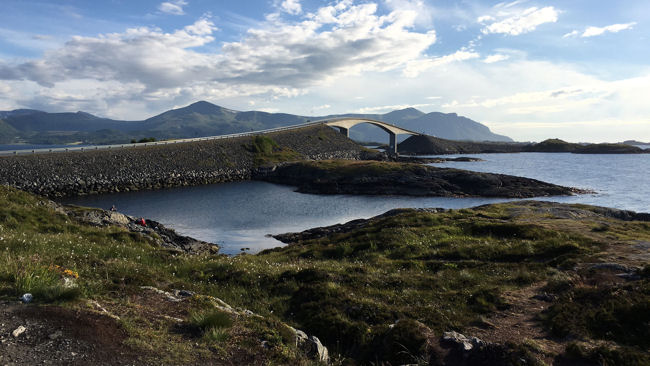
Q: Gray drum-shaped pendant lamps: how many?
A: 0